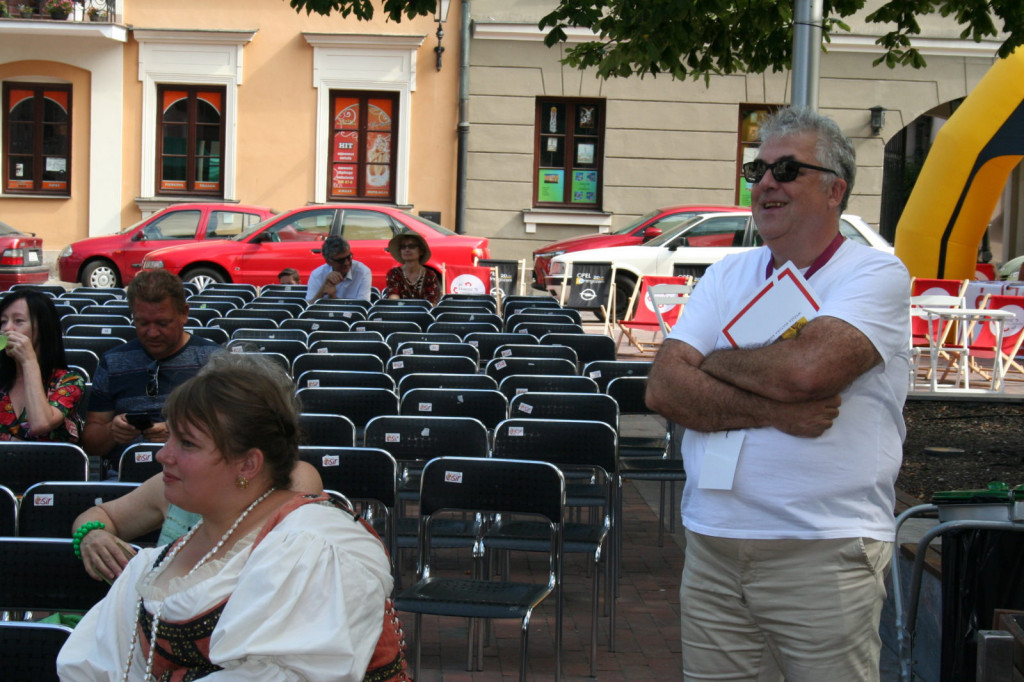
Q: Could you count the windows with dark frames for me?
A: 5